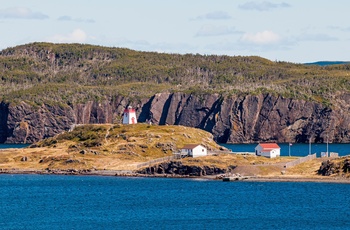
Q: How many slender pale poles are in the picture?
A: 3